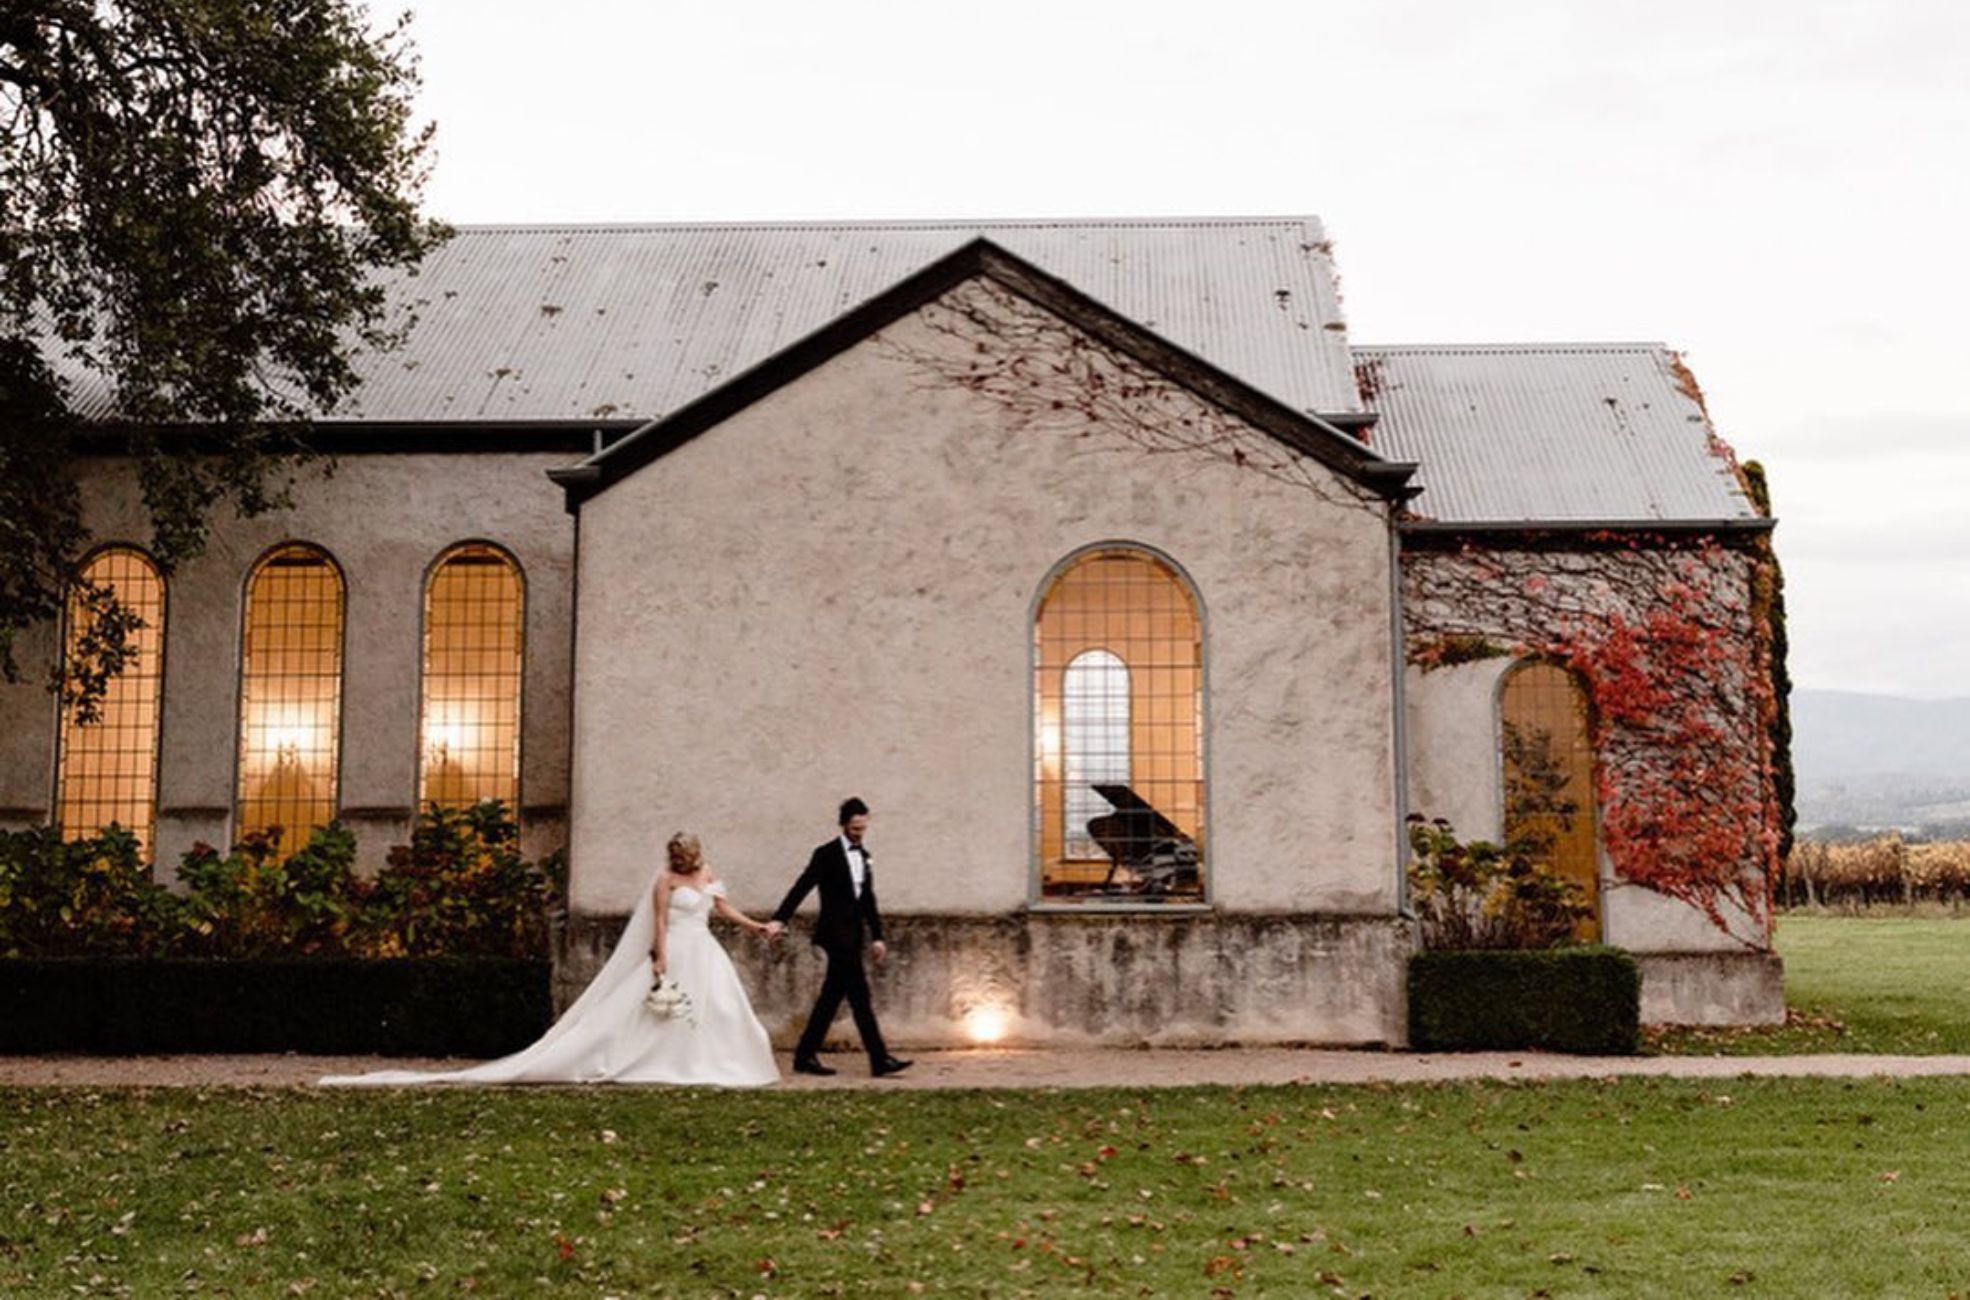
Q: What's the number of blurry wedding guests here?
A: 0